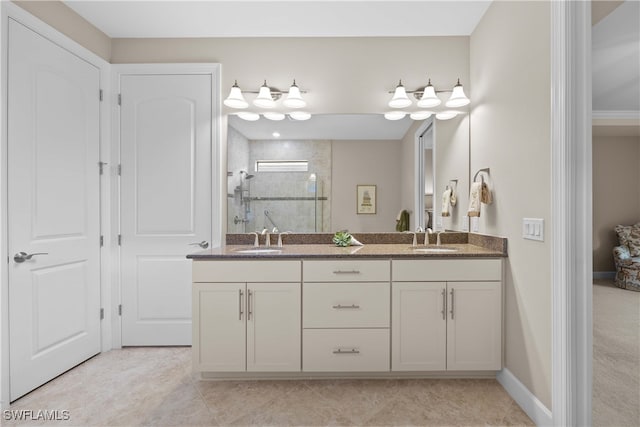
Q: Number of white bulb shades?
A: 6